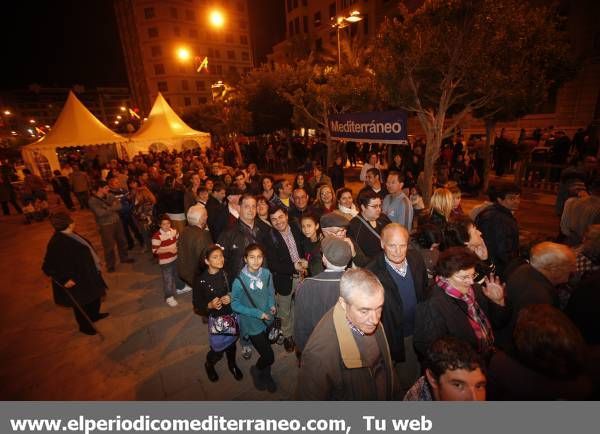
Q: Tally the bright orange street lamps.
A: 2